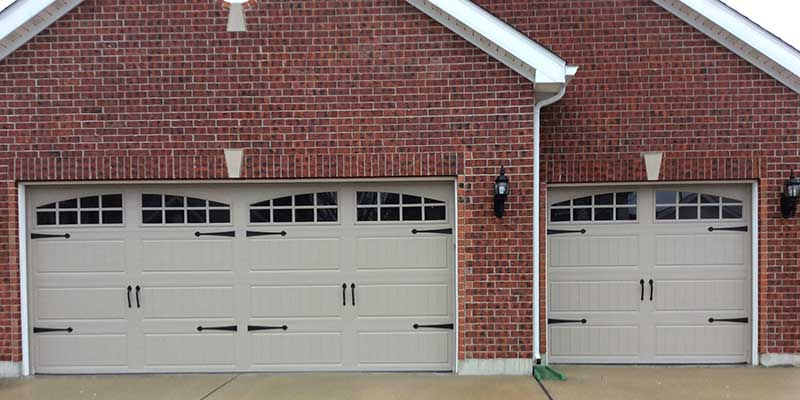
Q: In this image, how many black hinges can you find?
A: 12